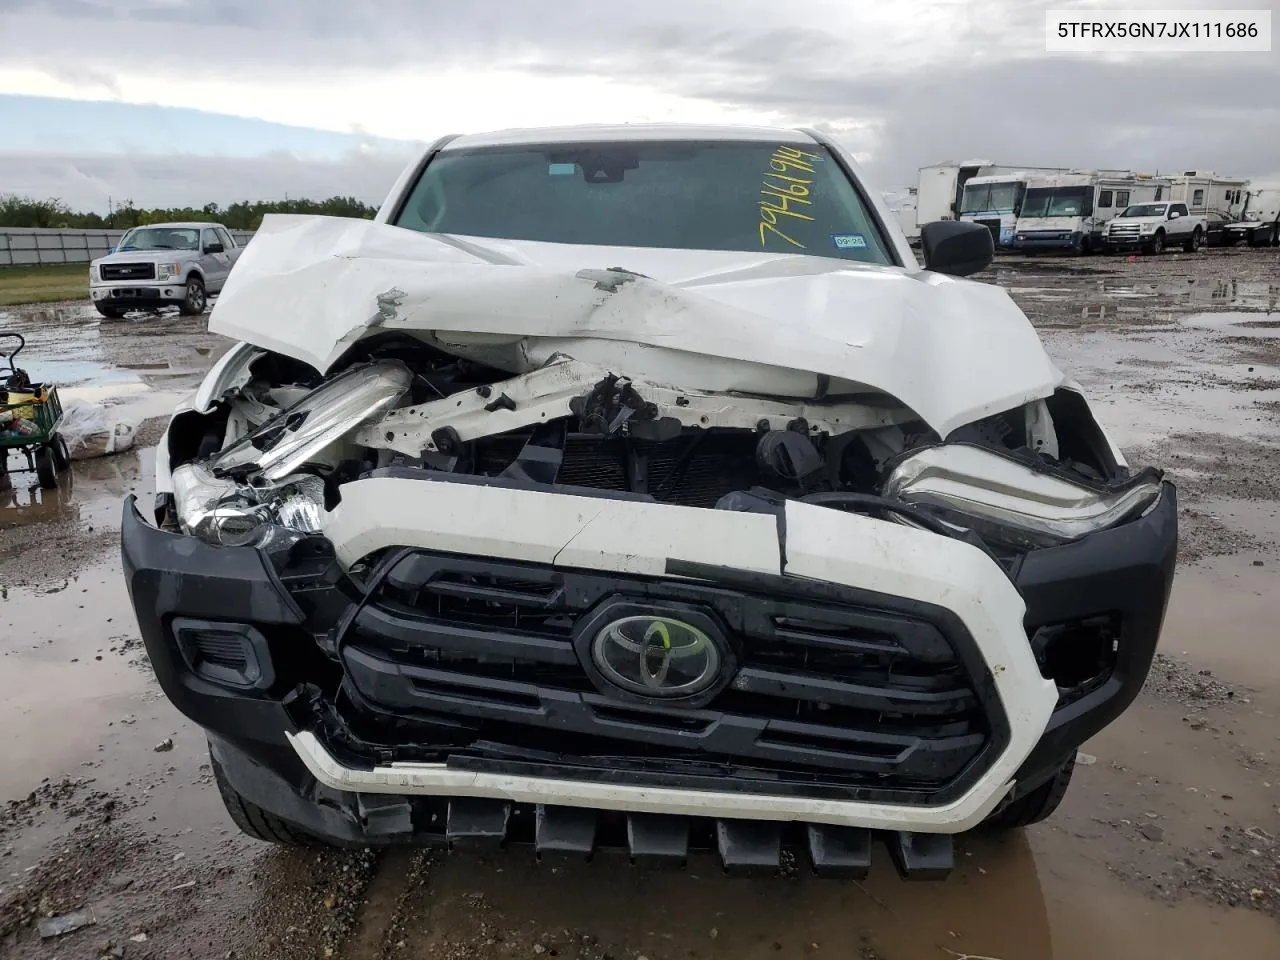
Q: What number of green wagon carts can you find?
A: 1